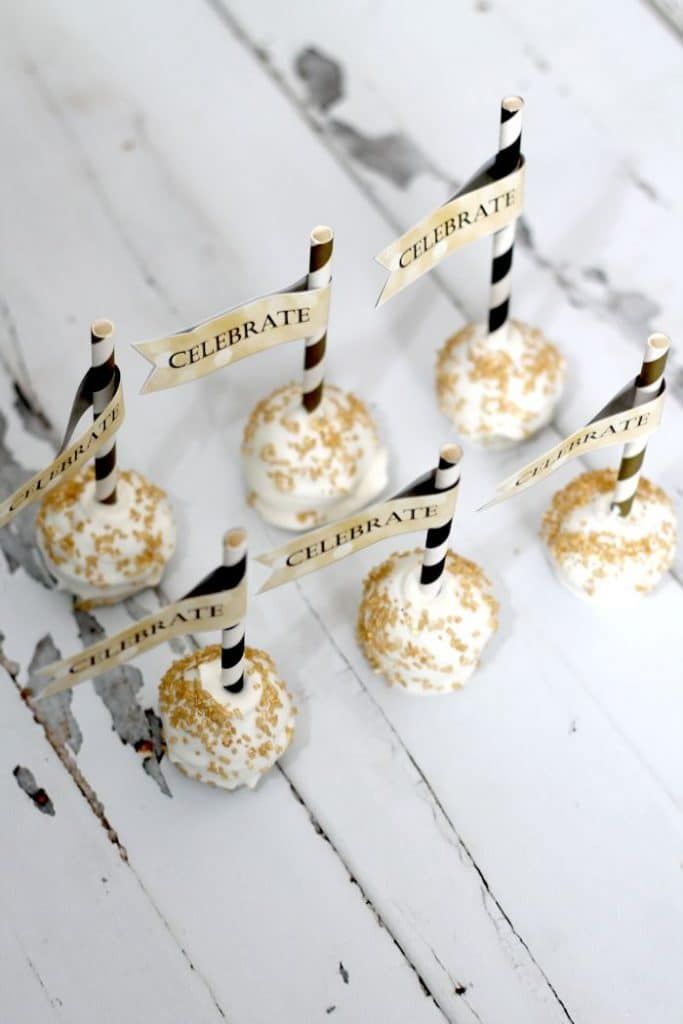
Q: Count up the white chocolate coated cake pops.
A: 6